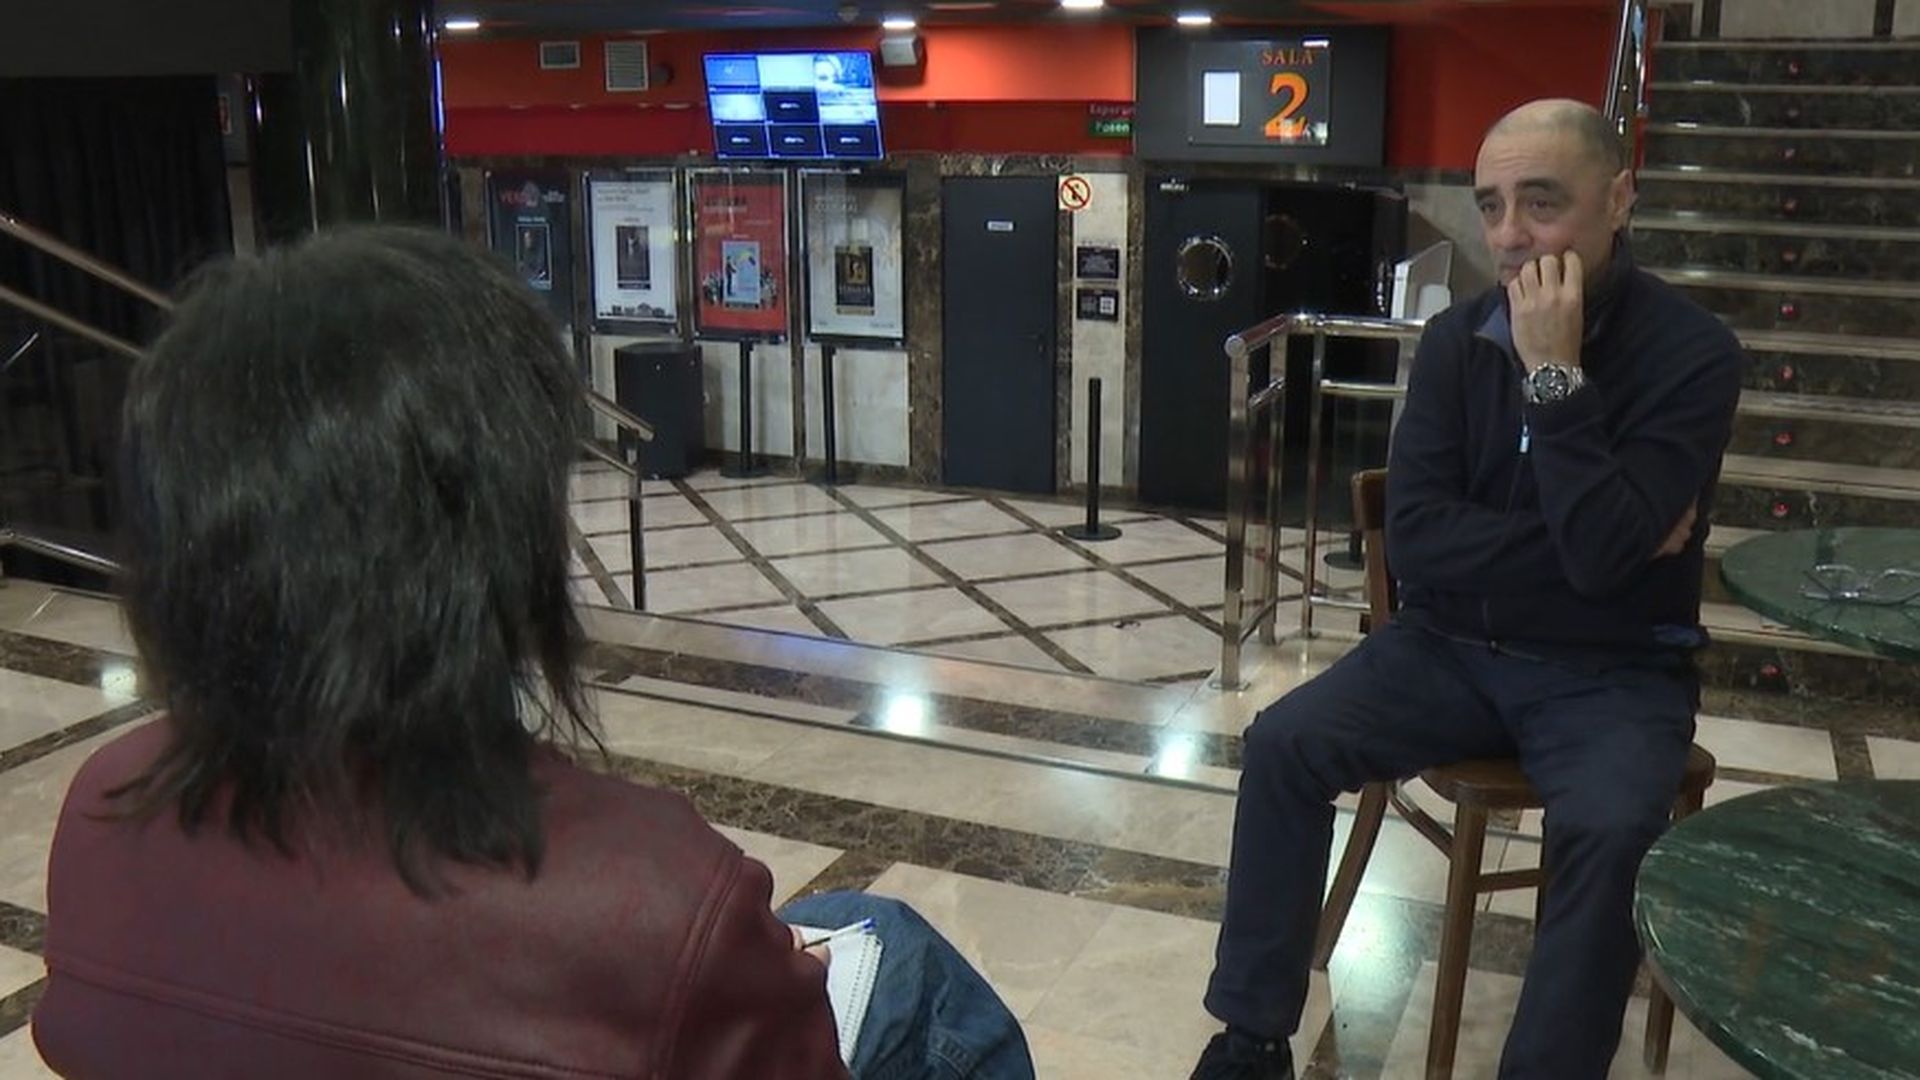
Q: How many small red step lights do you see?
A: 10